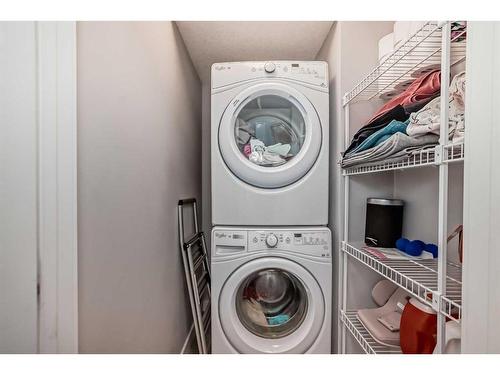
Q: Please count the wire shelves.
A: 4